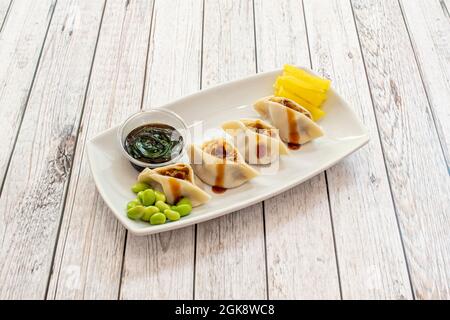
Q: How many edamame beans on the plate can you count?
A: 13